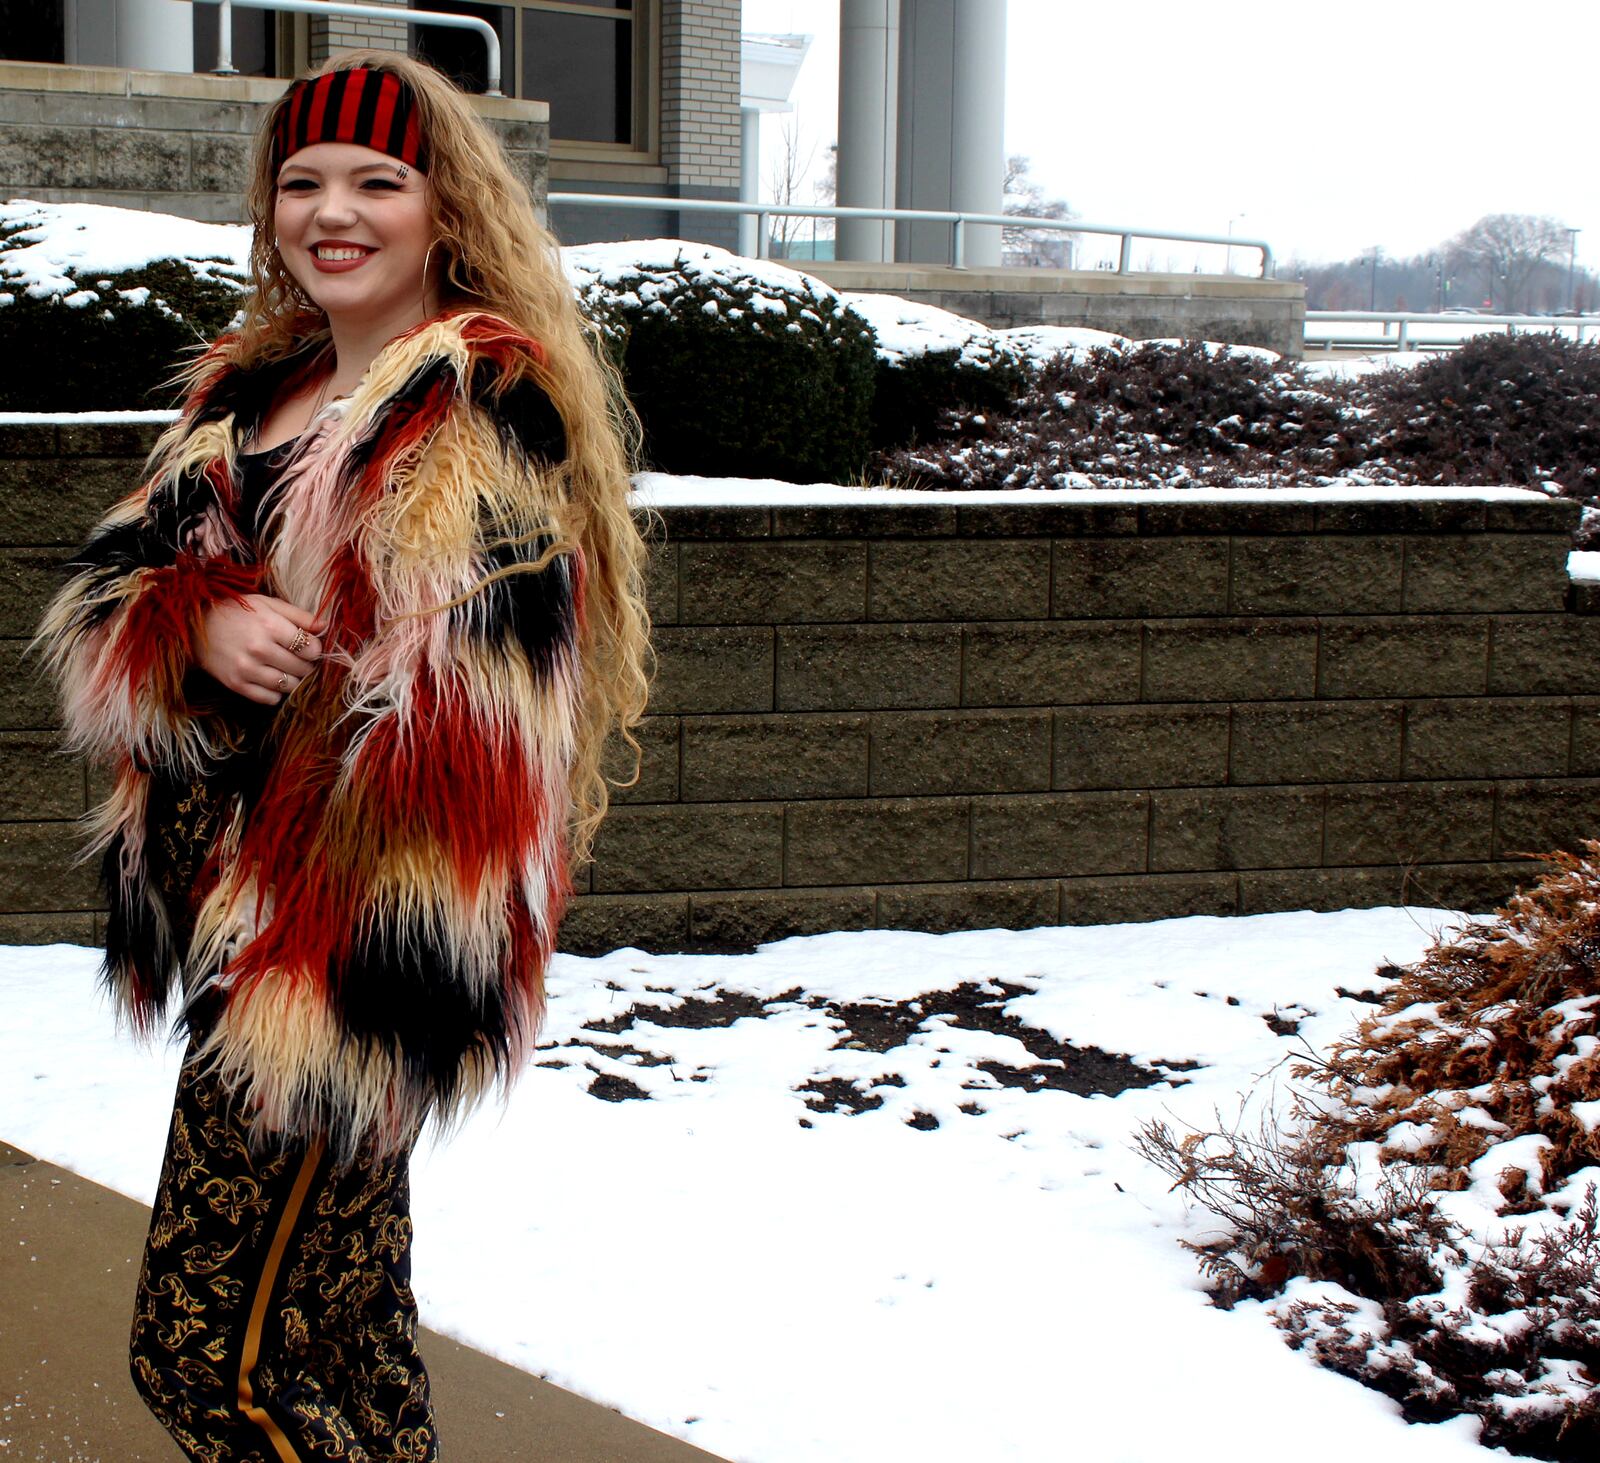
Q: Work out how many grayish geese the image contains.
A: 0